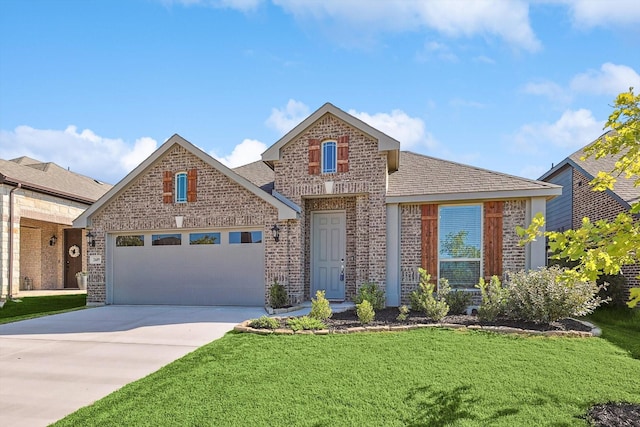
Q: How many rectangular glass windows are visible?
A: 5